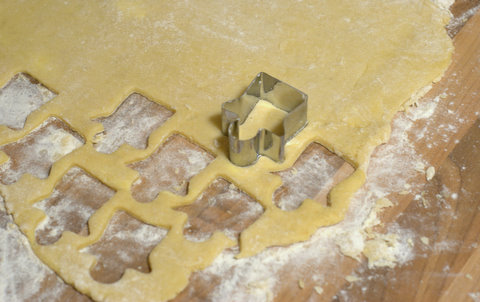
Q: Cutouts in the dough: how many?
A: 8